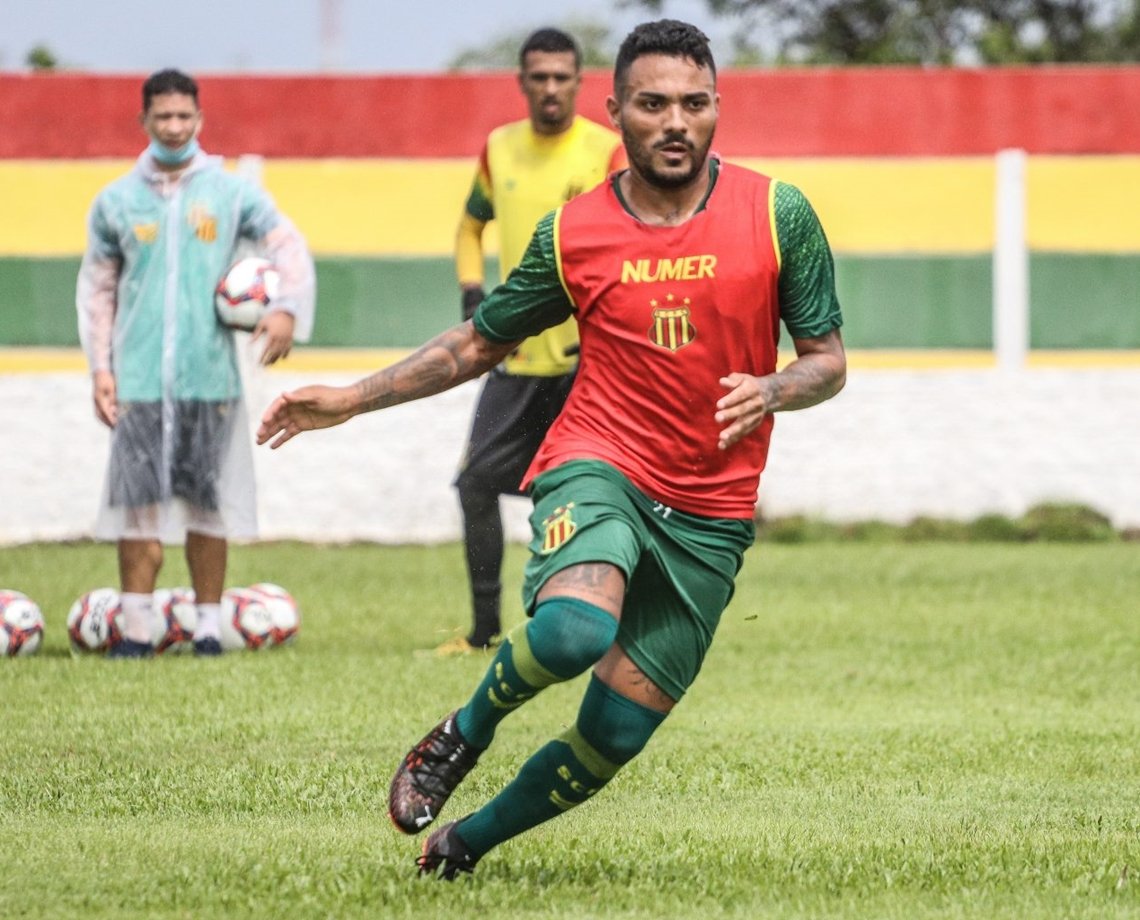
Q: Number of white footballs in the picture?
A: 6